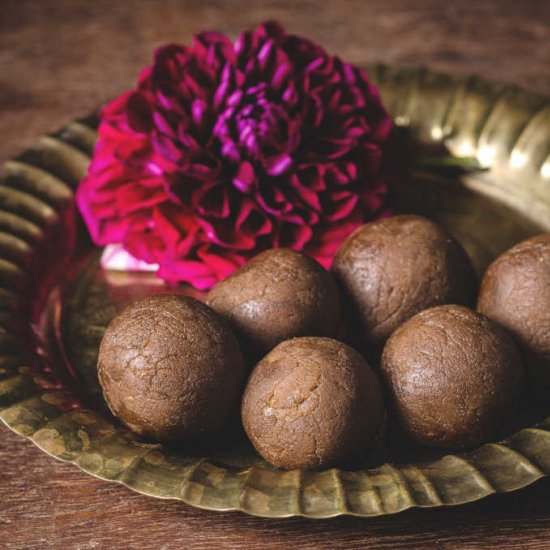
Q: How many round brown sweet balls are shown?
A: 6